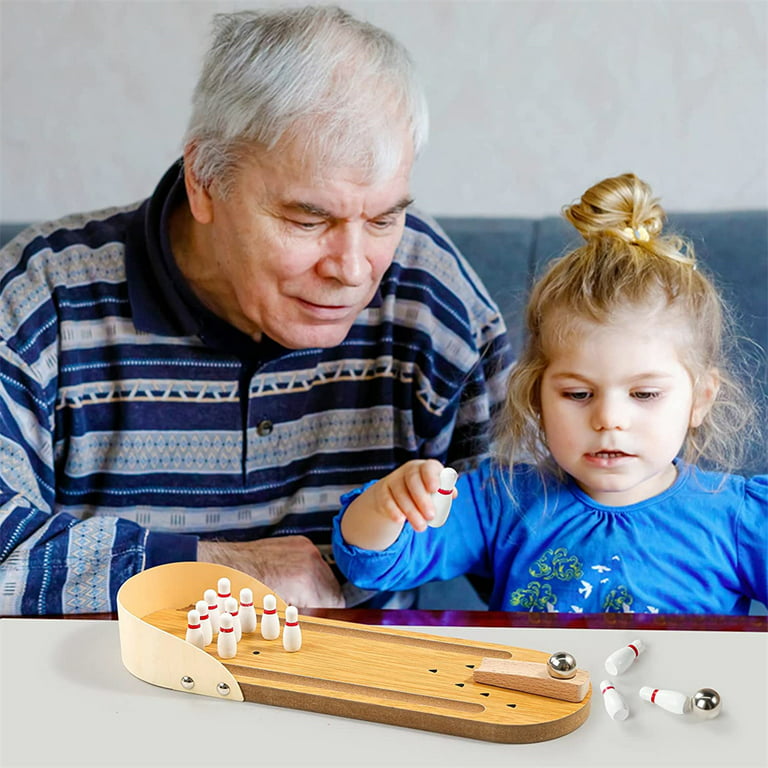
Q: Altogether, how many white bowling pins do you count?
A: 13